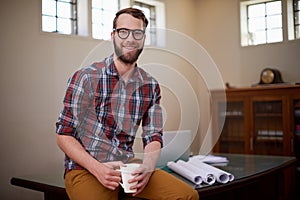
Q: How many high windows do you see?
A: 5